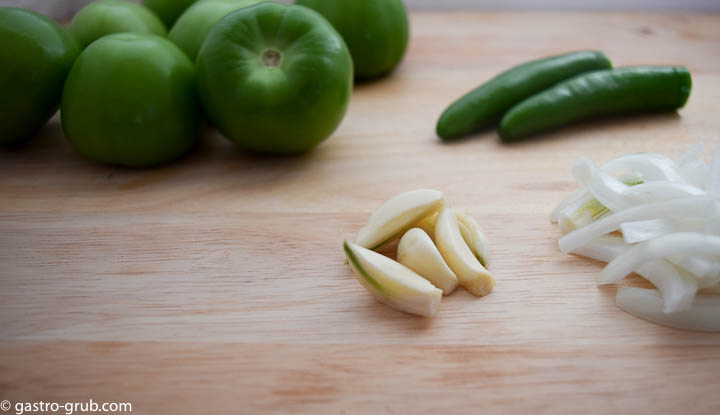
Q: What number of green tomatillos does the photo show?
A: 7